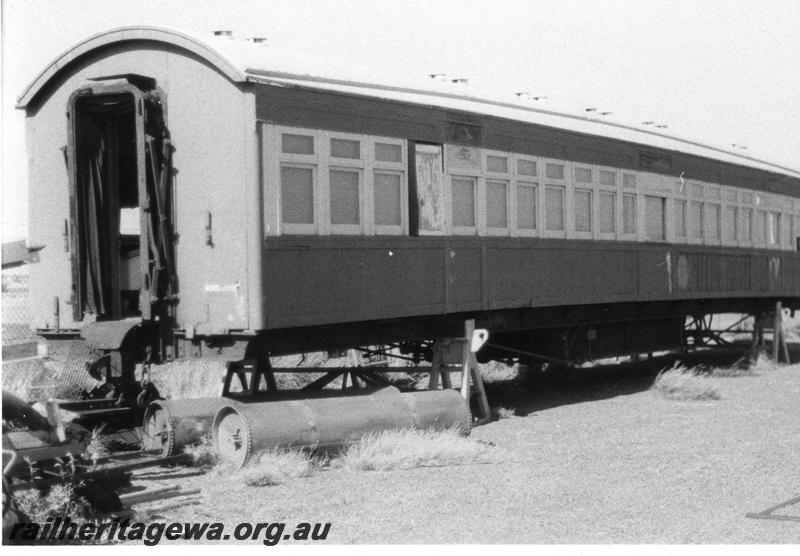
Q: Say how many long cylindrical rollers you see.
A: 2